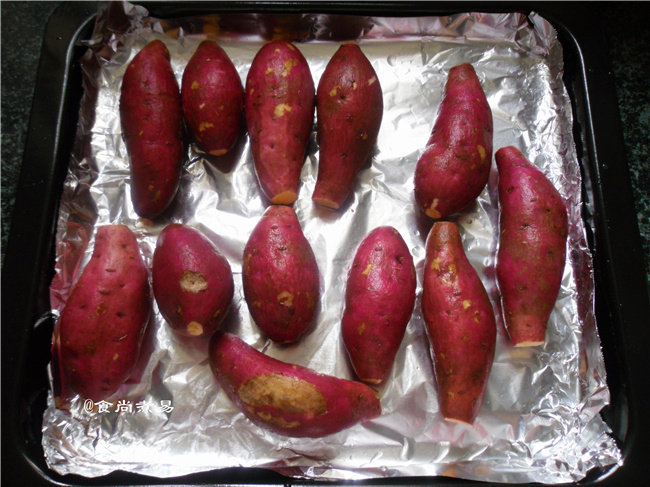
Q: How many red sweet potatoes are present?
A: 12